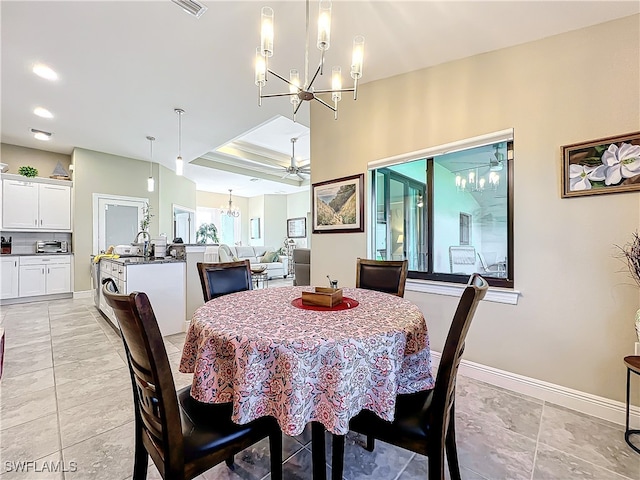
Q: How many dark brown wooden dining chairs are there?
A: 4